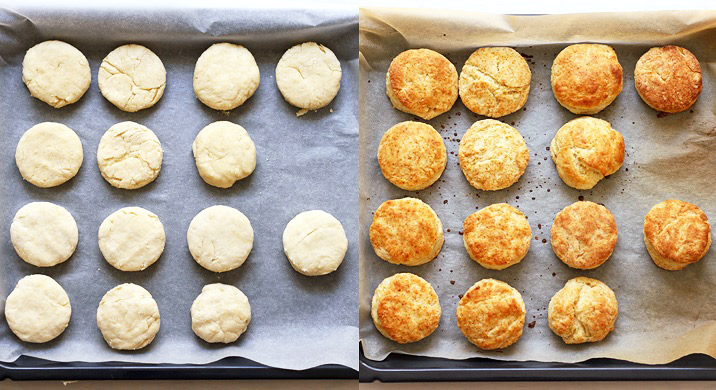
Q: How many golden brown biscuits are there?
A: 14